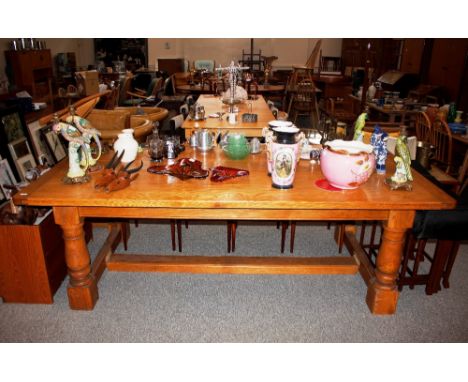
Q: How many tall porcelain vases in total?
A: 2